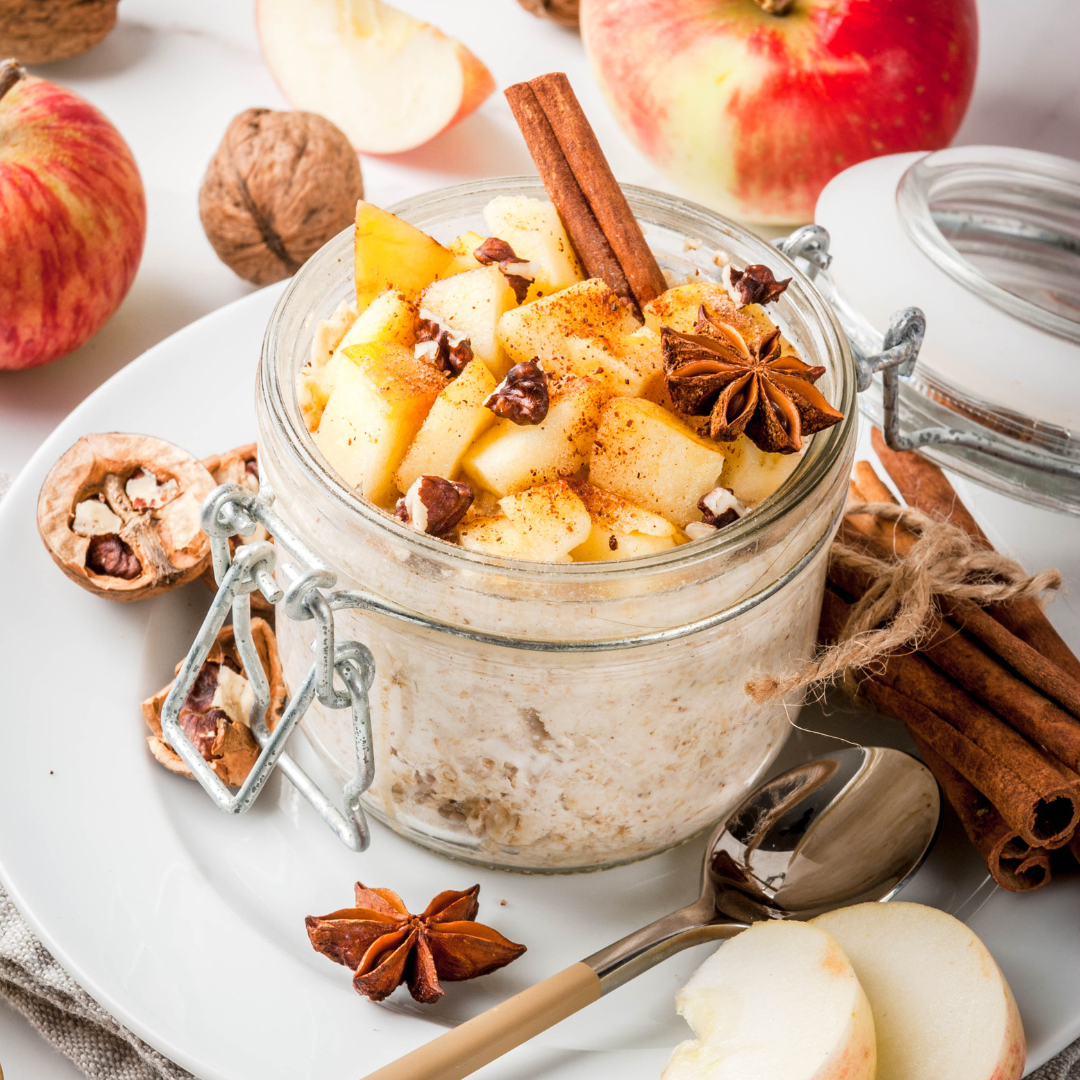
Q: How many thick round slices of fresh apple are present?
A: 2